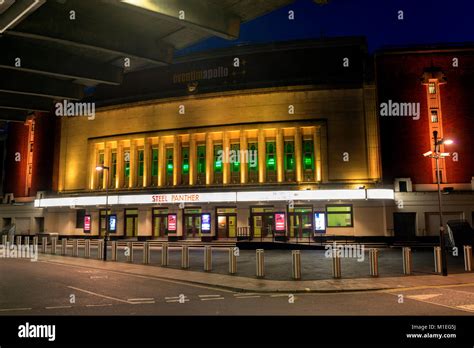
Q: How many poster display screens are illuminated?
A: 6